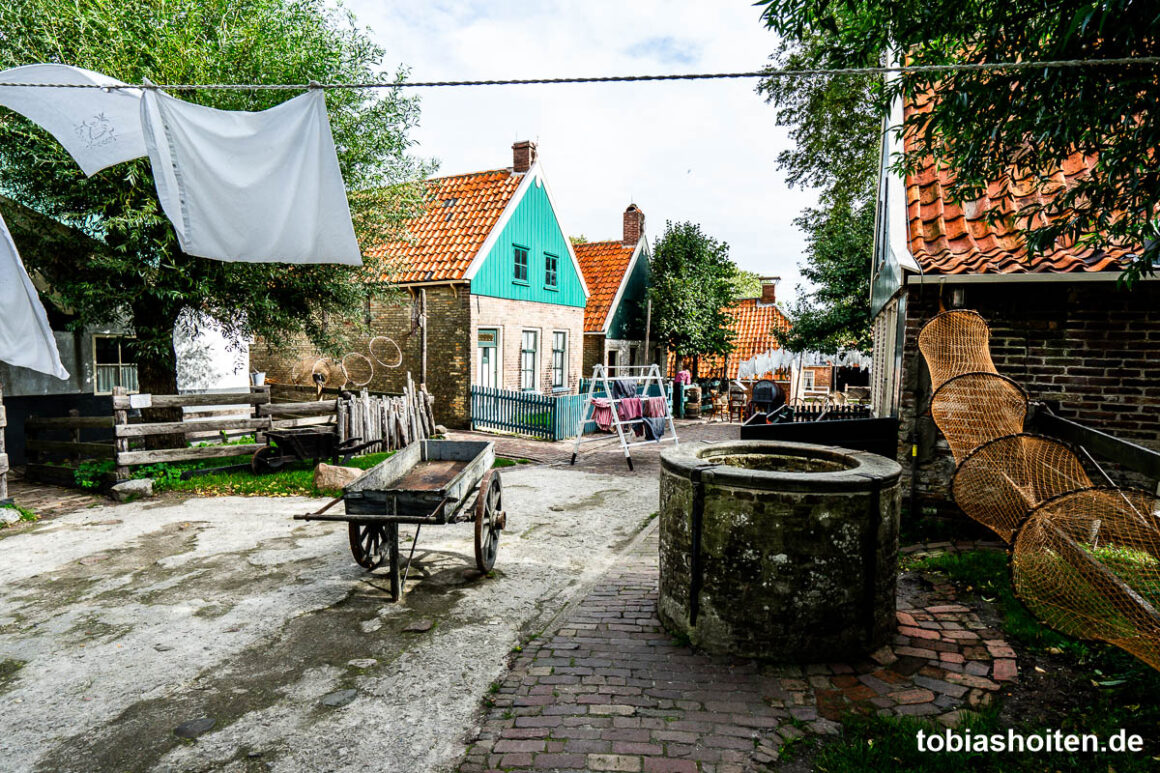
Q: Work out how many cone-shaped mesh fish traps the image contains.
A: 4